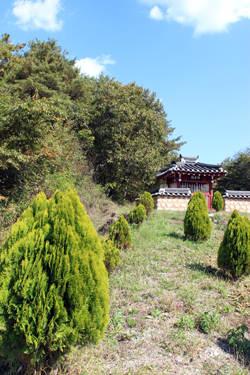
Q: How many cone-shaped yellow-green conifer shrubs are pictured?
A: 8